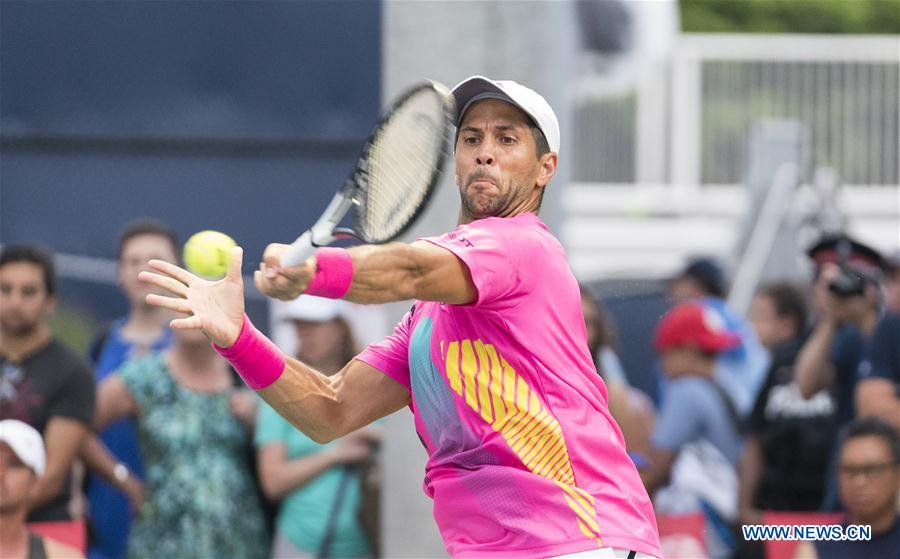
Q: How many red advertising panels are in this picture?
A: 3